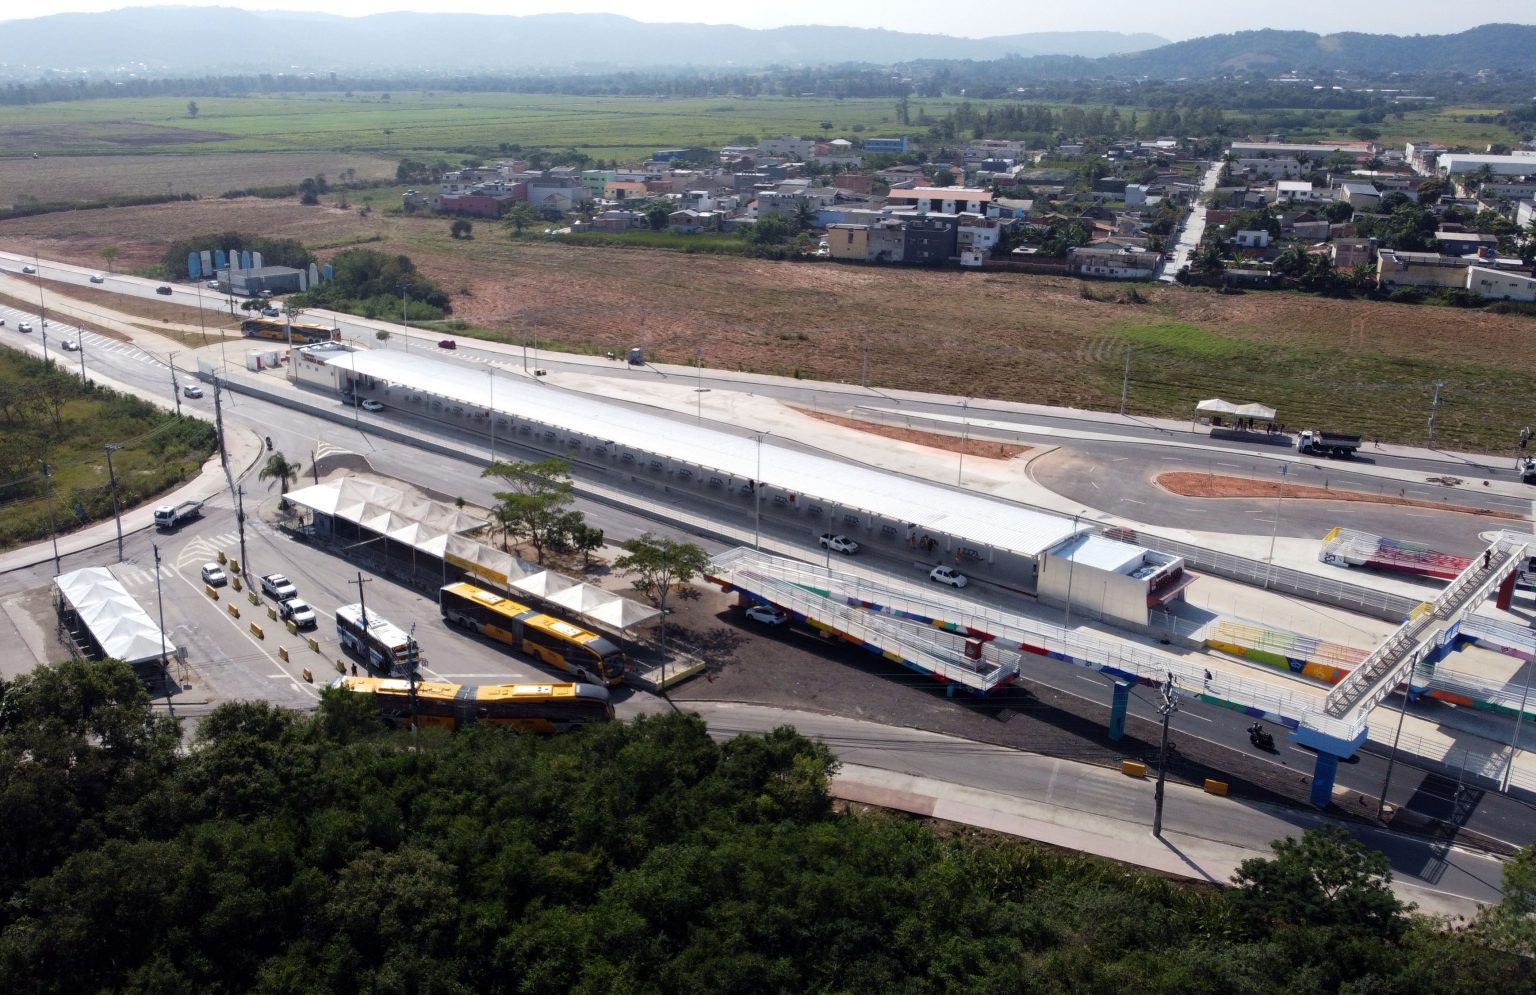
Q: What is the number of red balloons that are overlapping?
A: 0